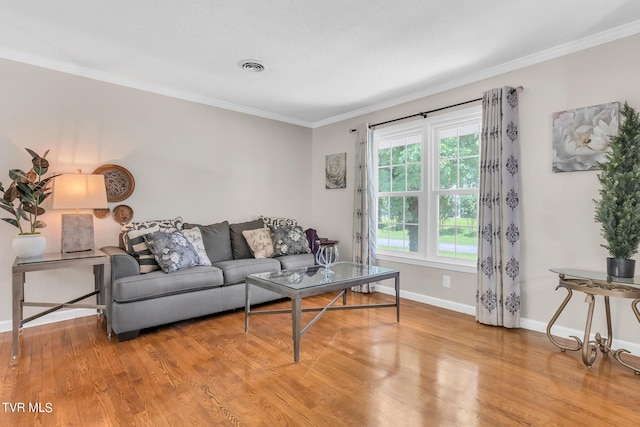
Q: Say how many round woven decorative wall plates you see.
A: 3